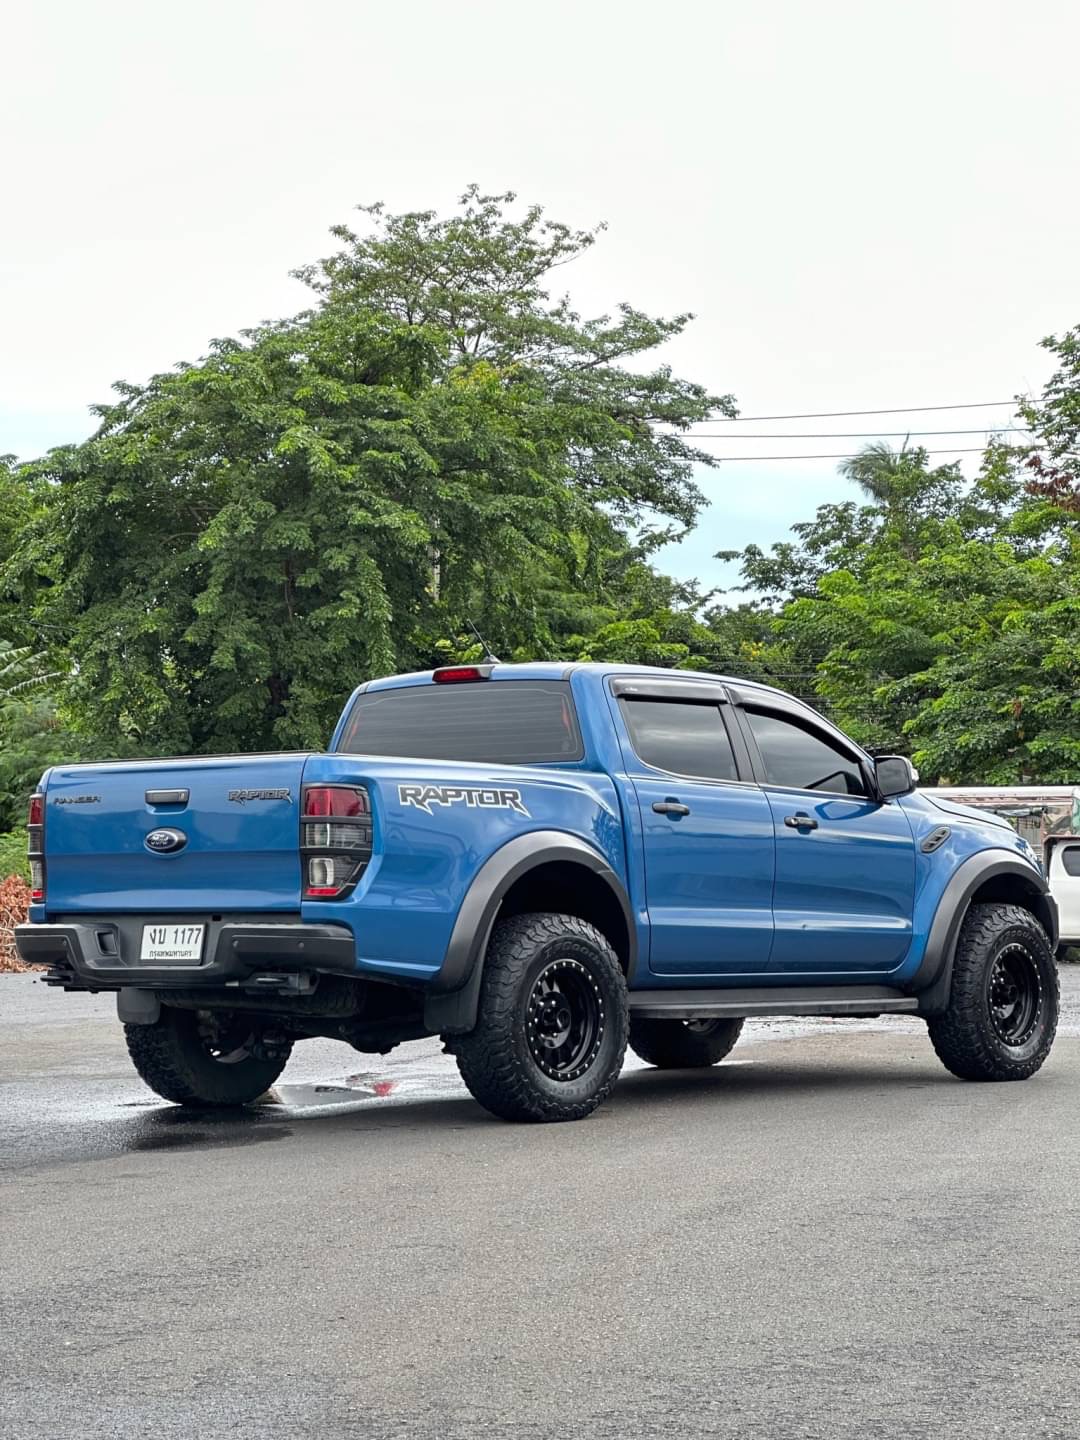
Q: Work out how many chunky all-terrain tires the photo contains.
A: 4